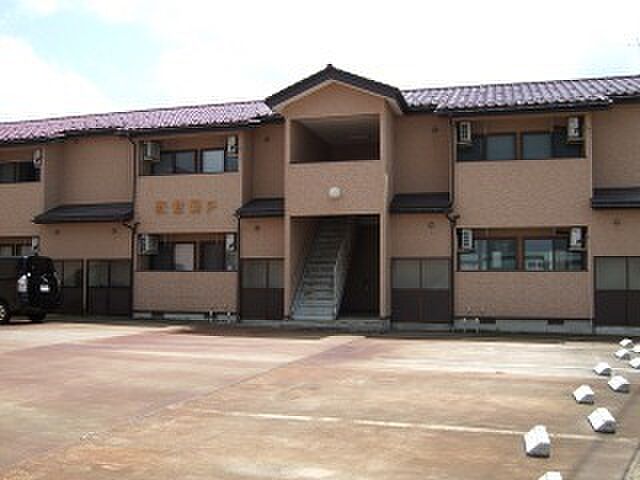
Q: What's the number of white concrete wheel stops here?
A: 10